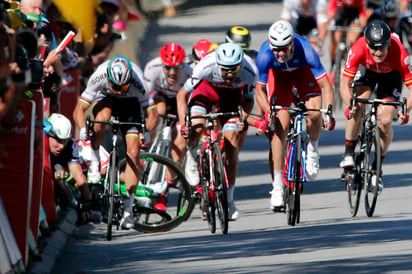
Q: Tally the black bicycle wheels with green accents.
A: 1